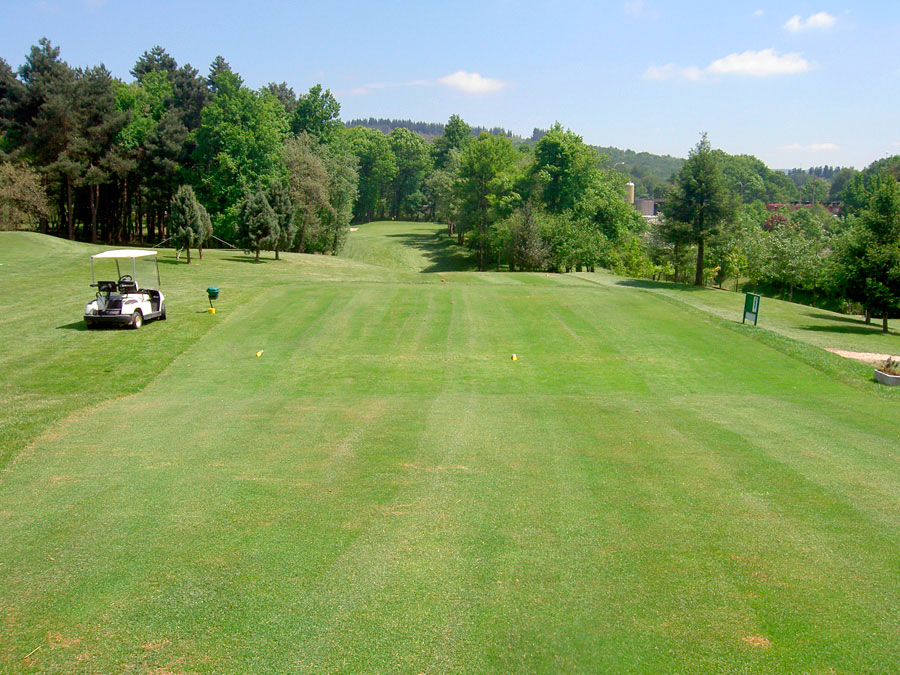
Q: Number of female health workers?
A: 0